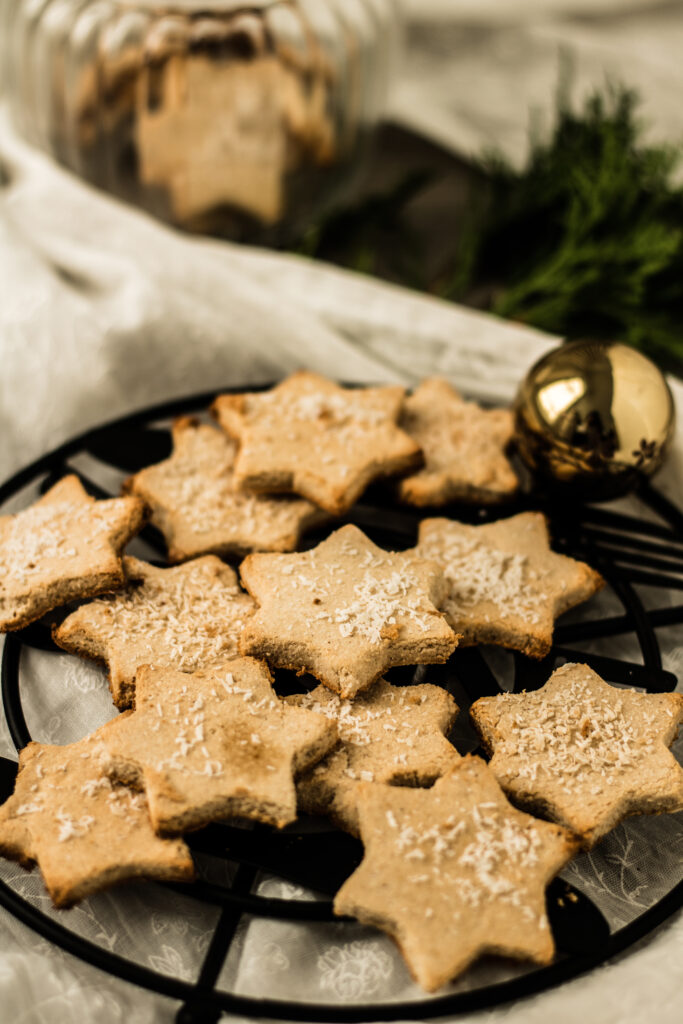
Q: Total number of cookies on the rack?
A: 12